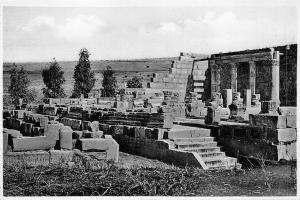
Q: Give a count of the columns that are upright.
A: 4